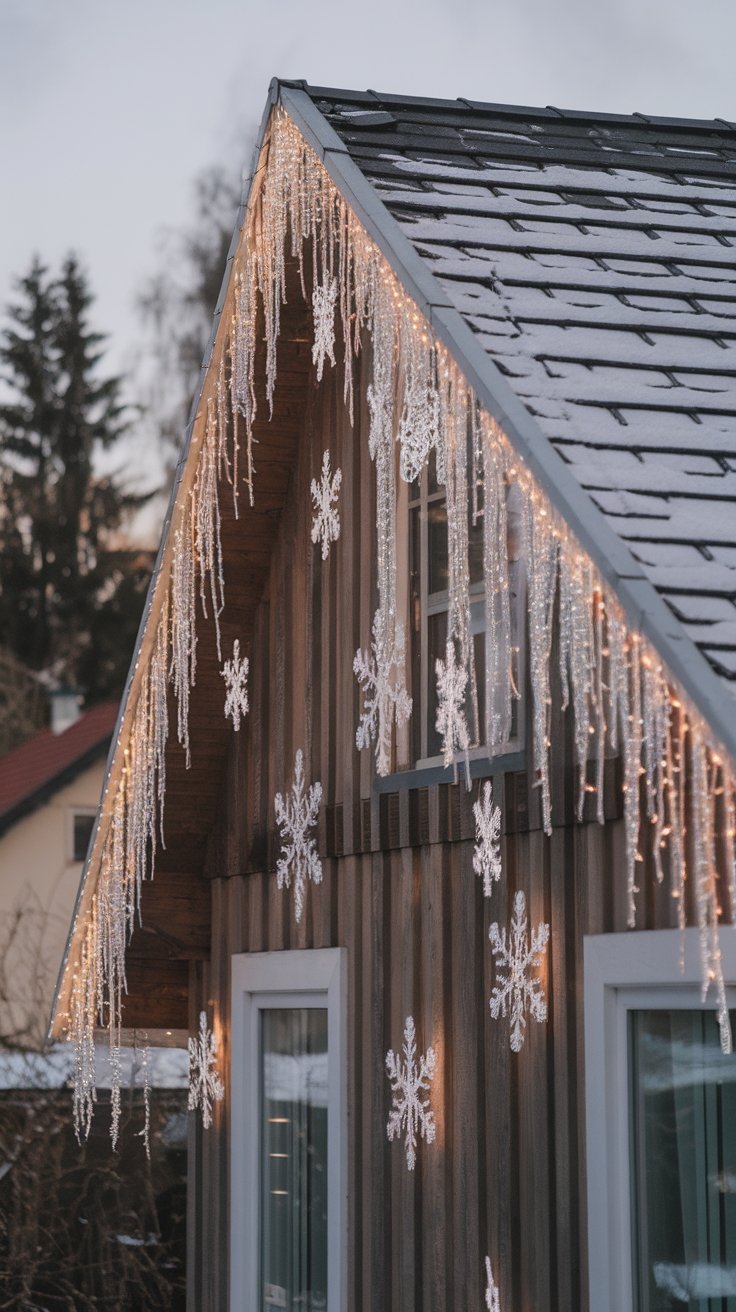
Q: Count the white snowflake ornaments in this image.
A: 11